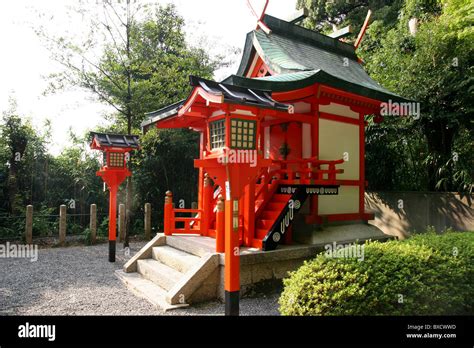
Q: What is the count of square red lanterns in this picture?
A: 2